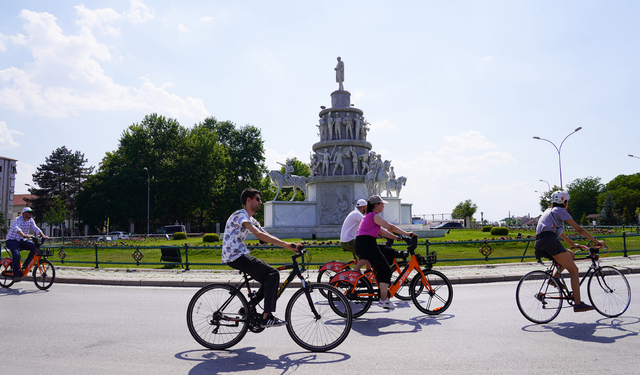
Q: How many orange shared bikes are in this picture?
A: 3